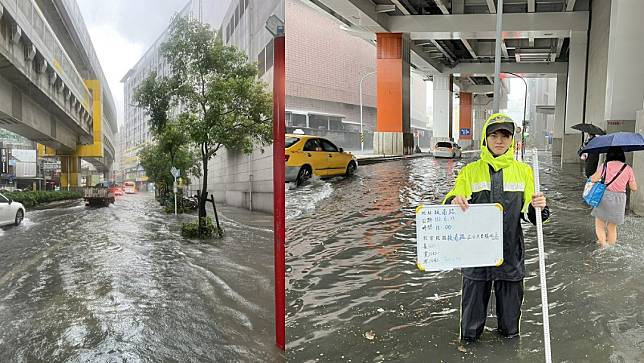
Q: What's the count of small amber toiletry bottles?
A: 0